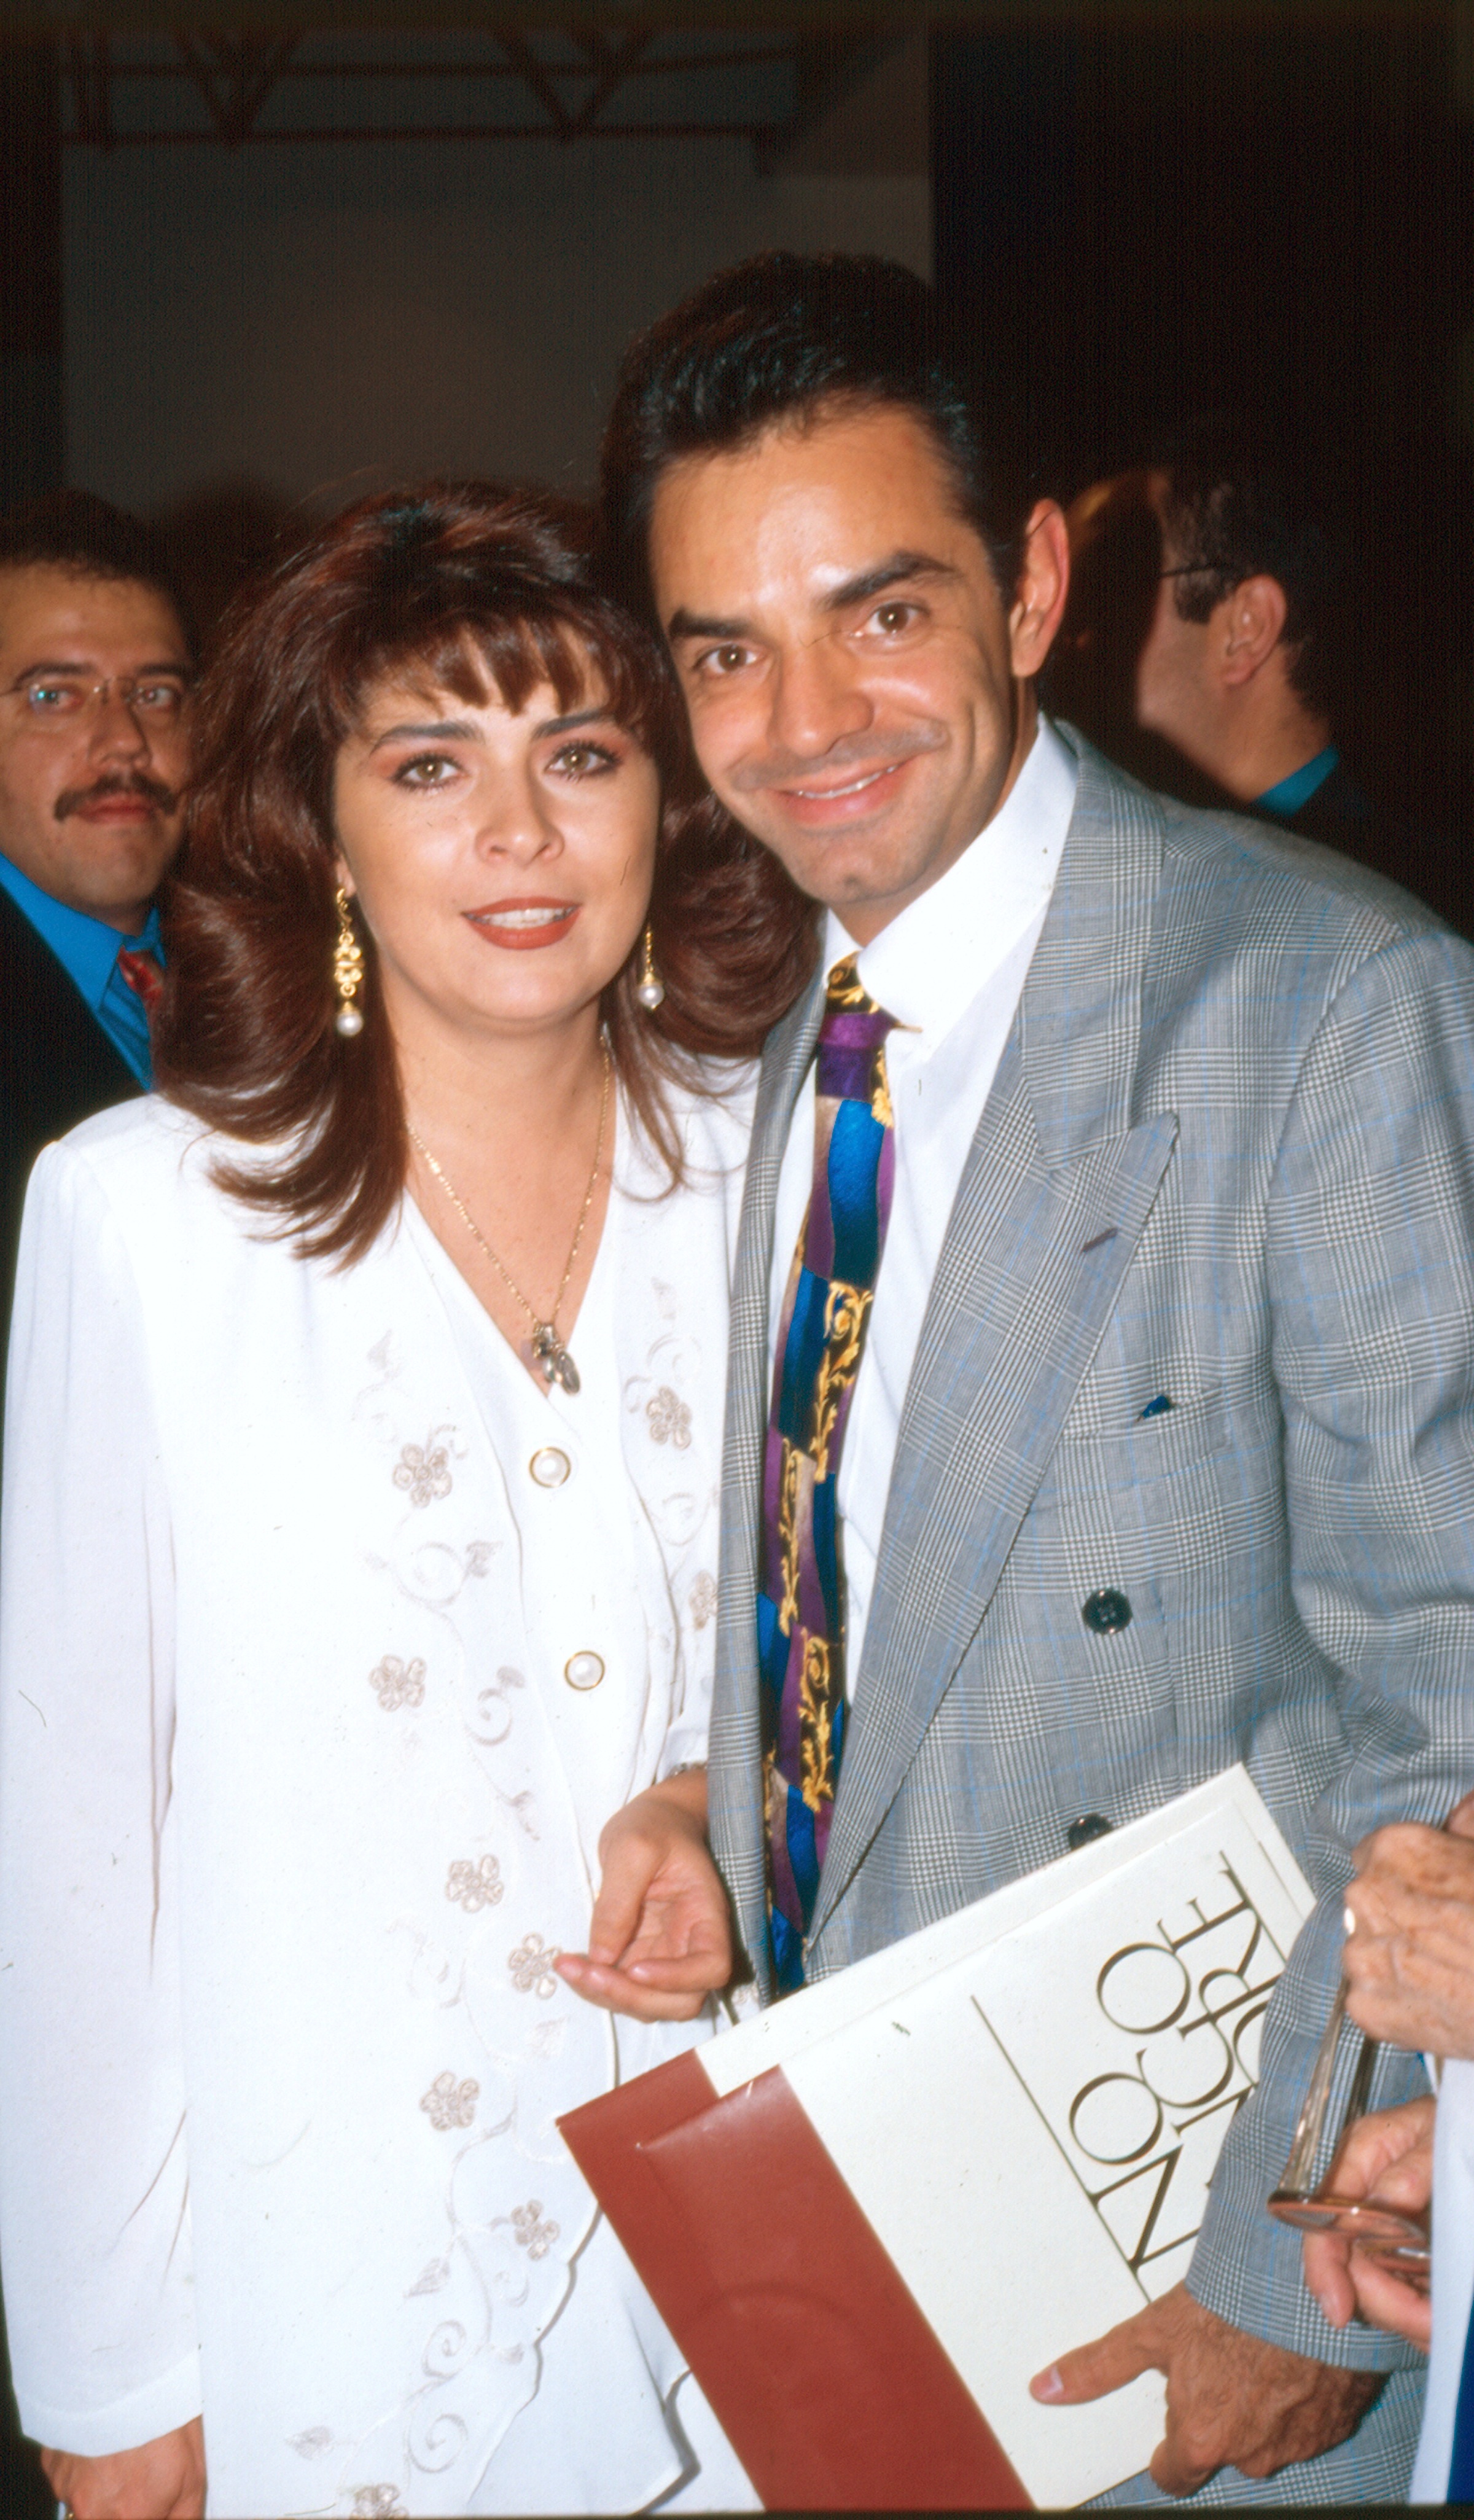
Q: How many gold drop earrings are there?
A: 2